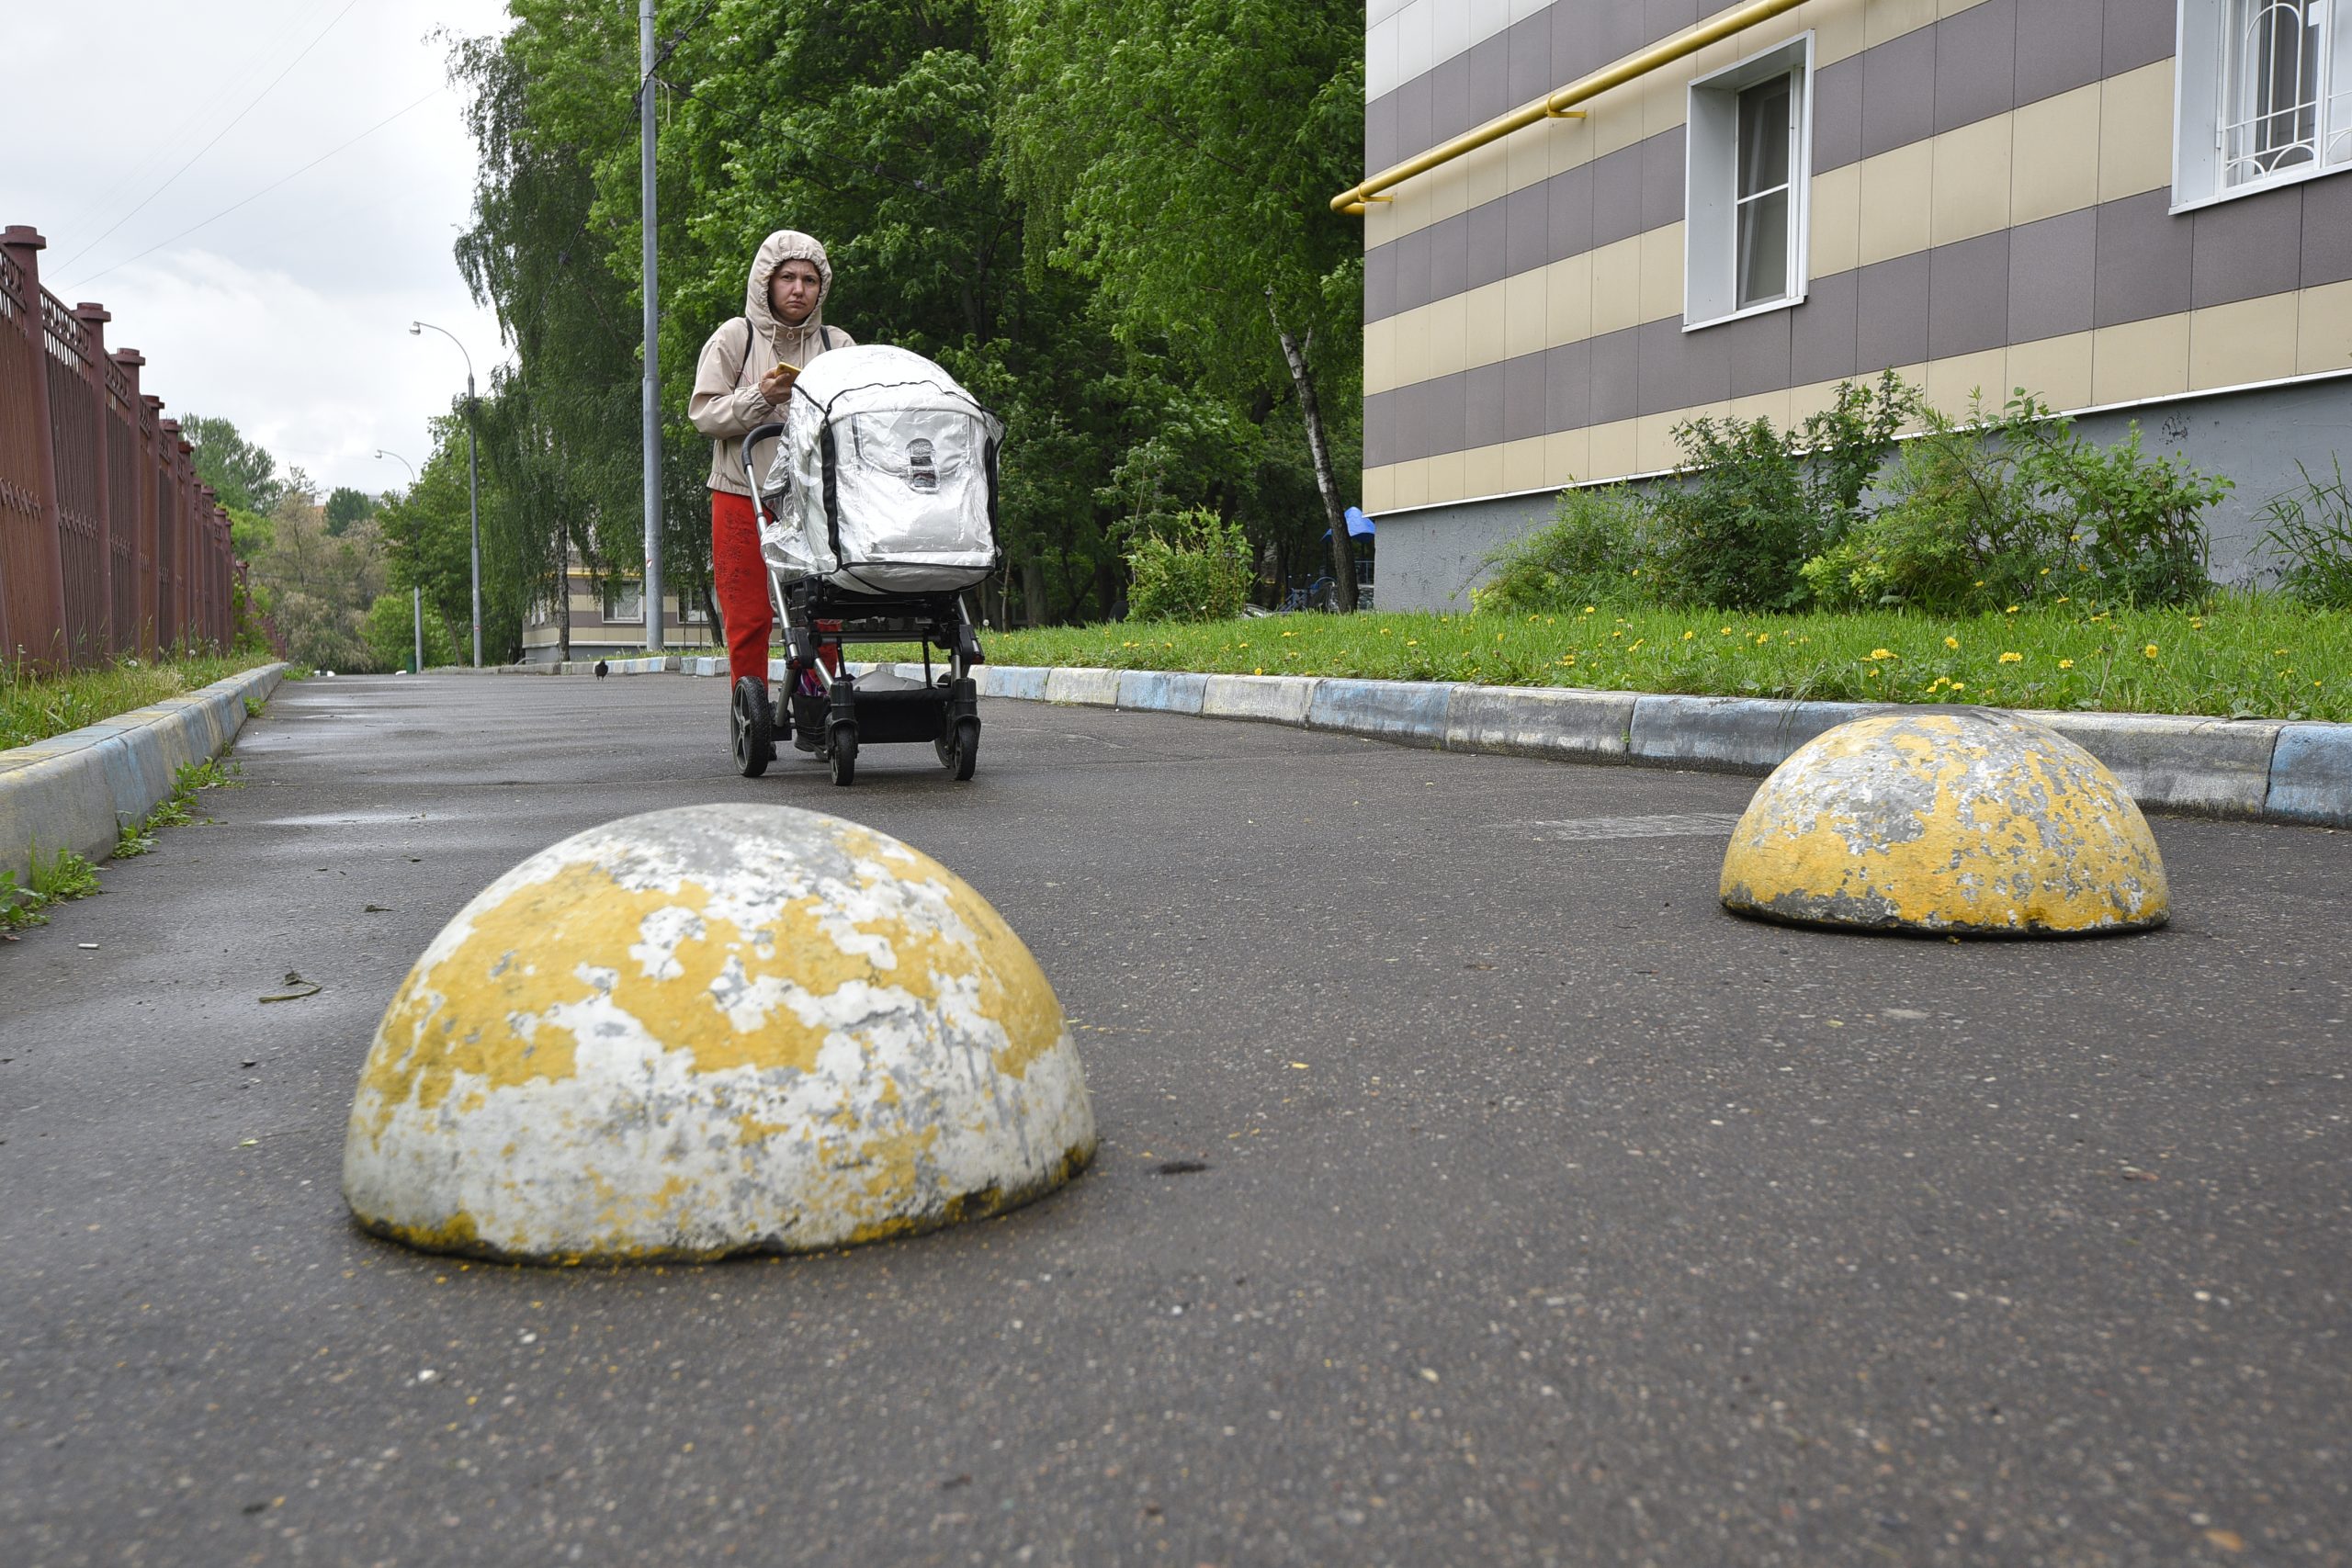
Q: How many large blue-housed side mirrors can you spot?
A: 0